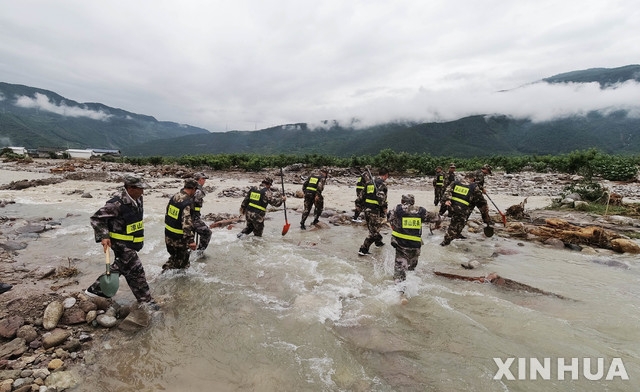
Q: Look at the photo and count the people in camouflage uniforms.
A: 12